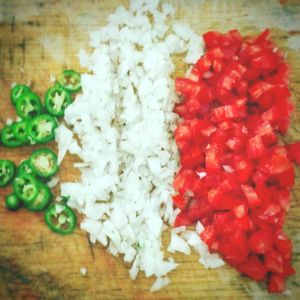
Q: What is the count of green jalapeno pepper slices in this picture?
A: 14